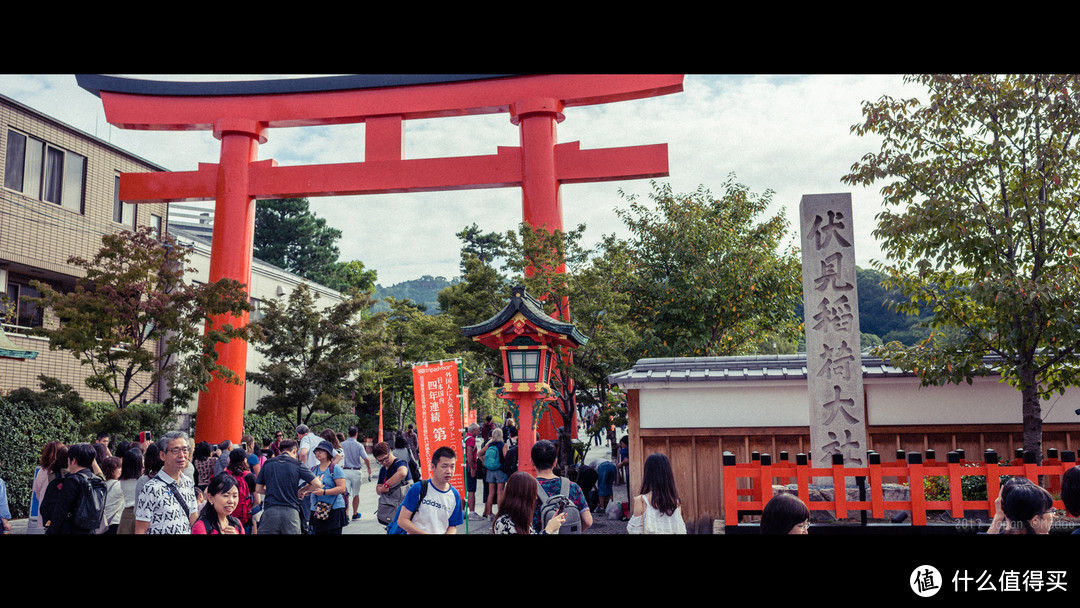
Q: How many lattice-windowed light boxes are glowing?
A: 0